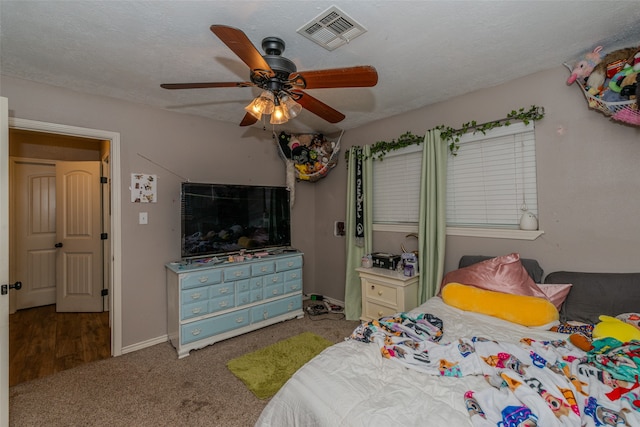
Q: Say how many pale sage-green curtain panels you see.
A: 2